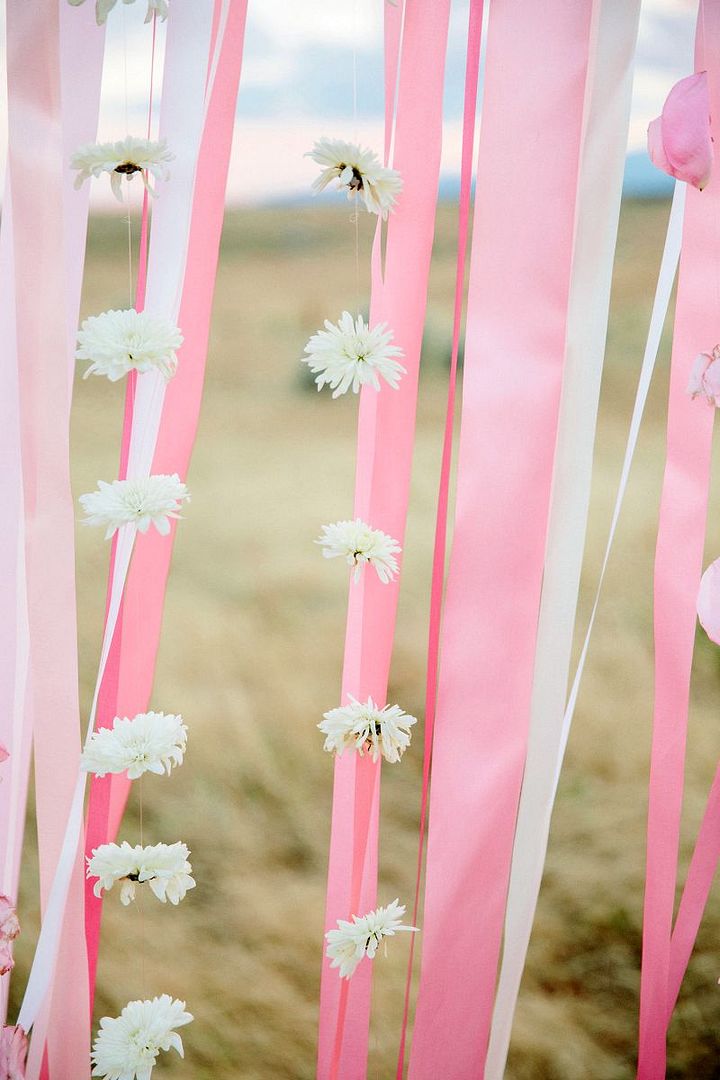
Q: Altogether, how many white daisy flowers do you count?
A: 11